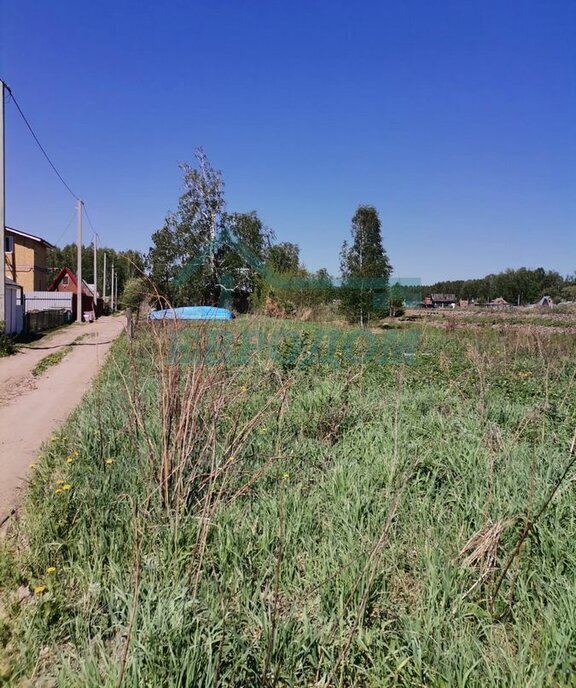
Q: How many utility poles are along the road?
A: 6